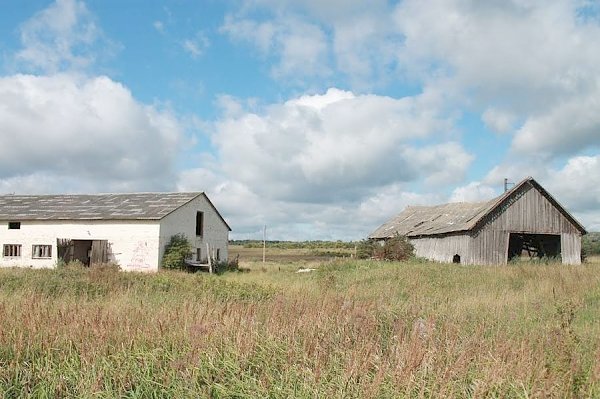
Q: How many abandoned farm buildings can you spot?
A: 2